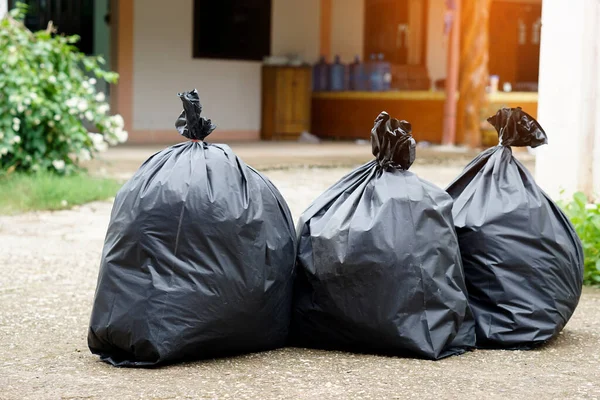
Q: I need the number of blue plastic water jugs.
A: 5